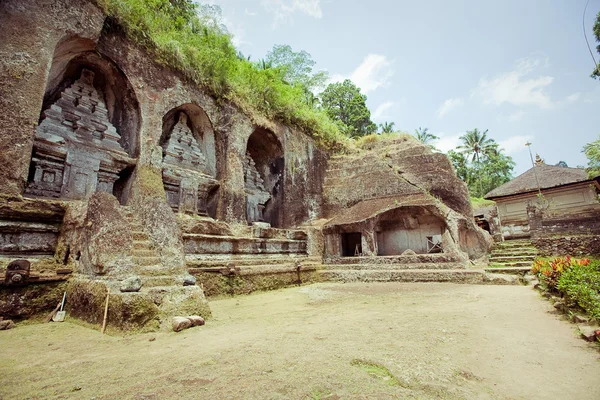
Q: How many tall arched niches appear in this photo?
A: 3